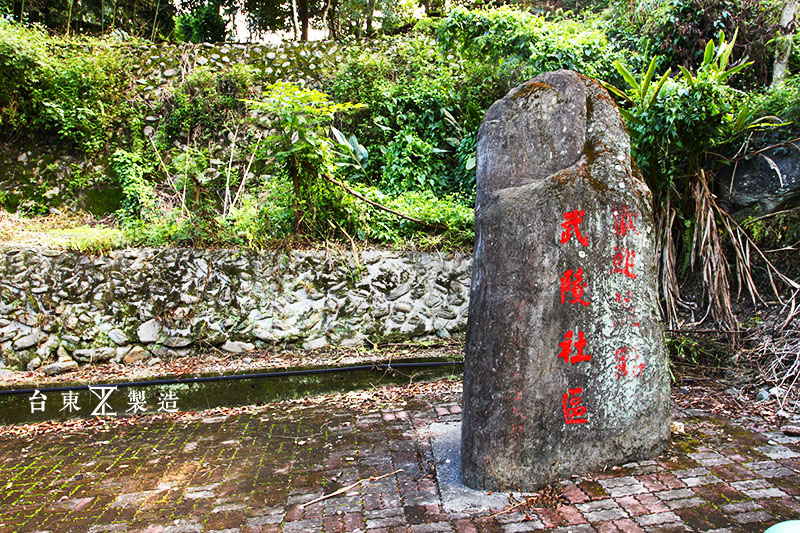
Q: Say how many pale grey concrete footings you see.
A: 1